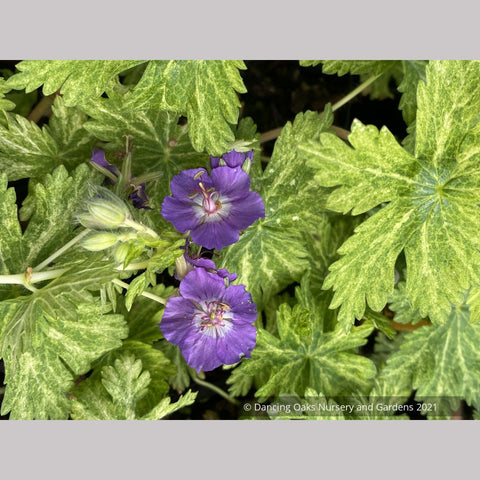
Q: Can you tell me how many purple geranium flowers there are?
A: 2